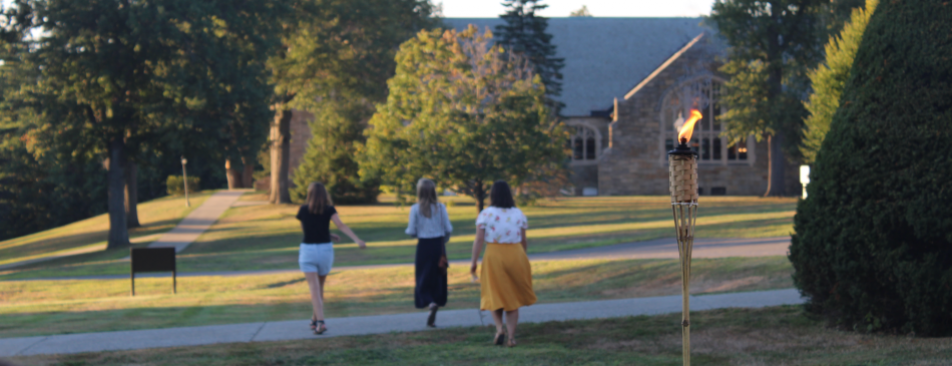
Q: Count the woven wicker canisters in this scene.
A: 1